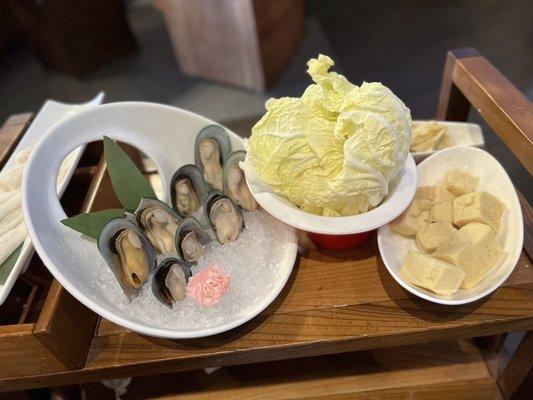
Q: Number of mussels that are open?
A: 8